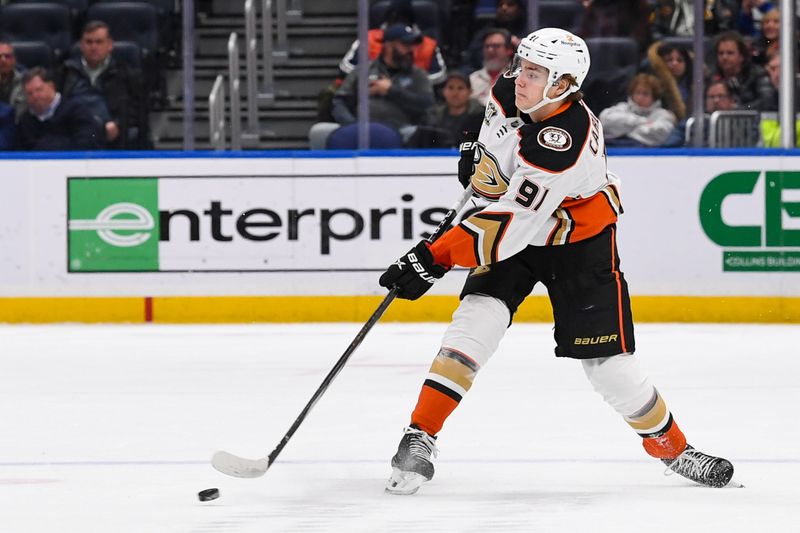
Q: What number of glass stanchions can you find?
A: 5